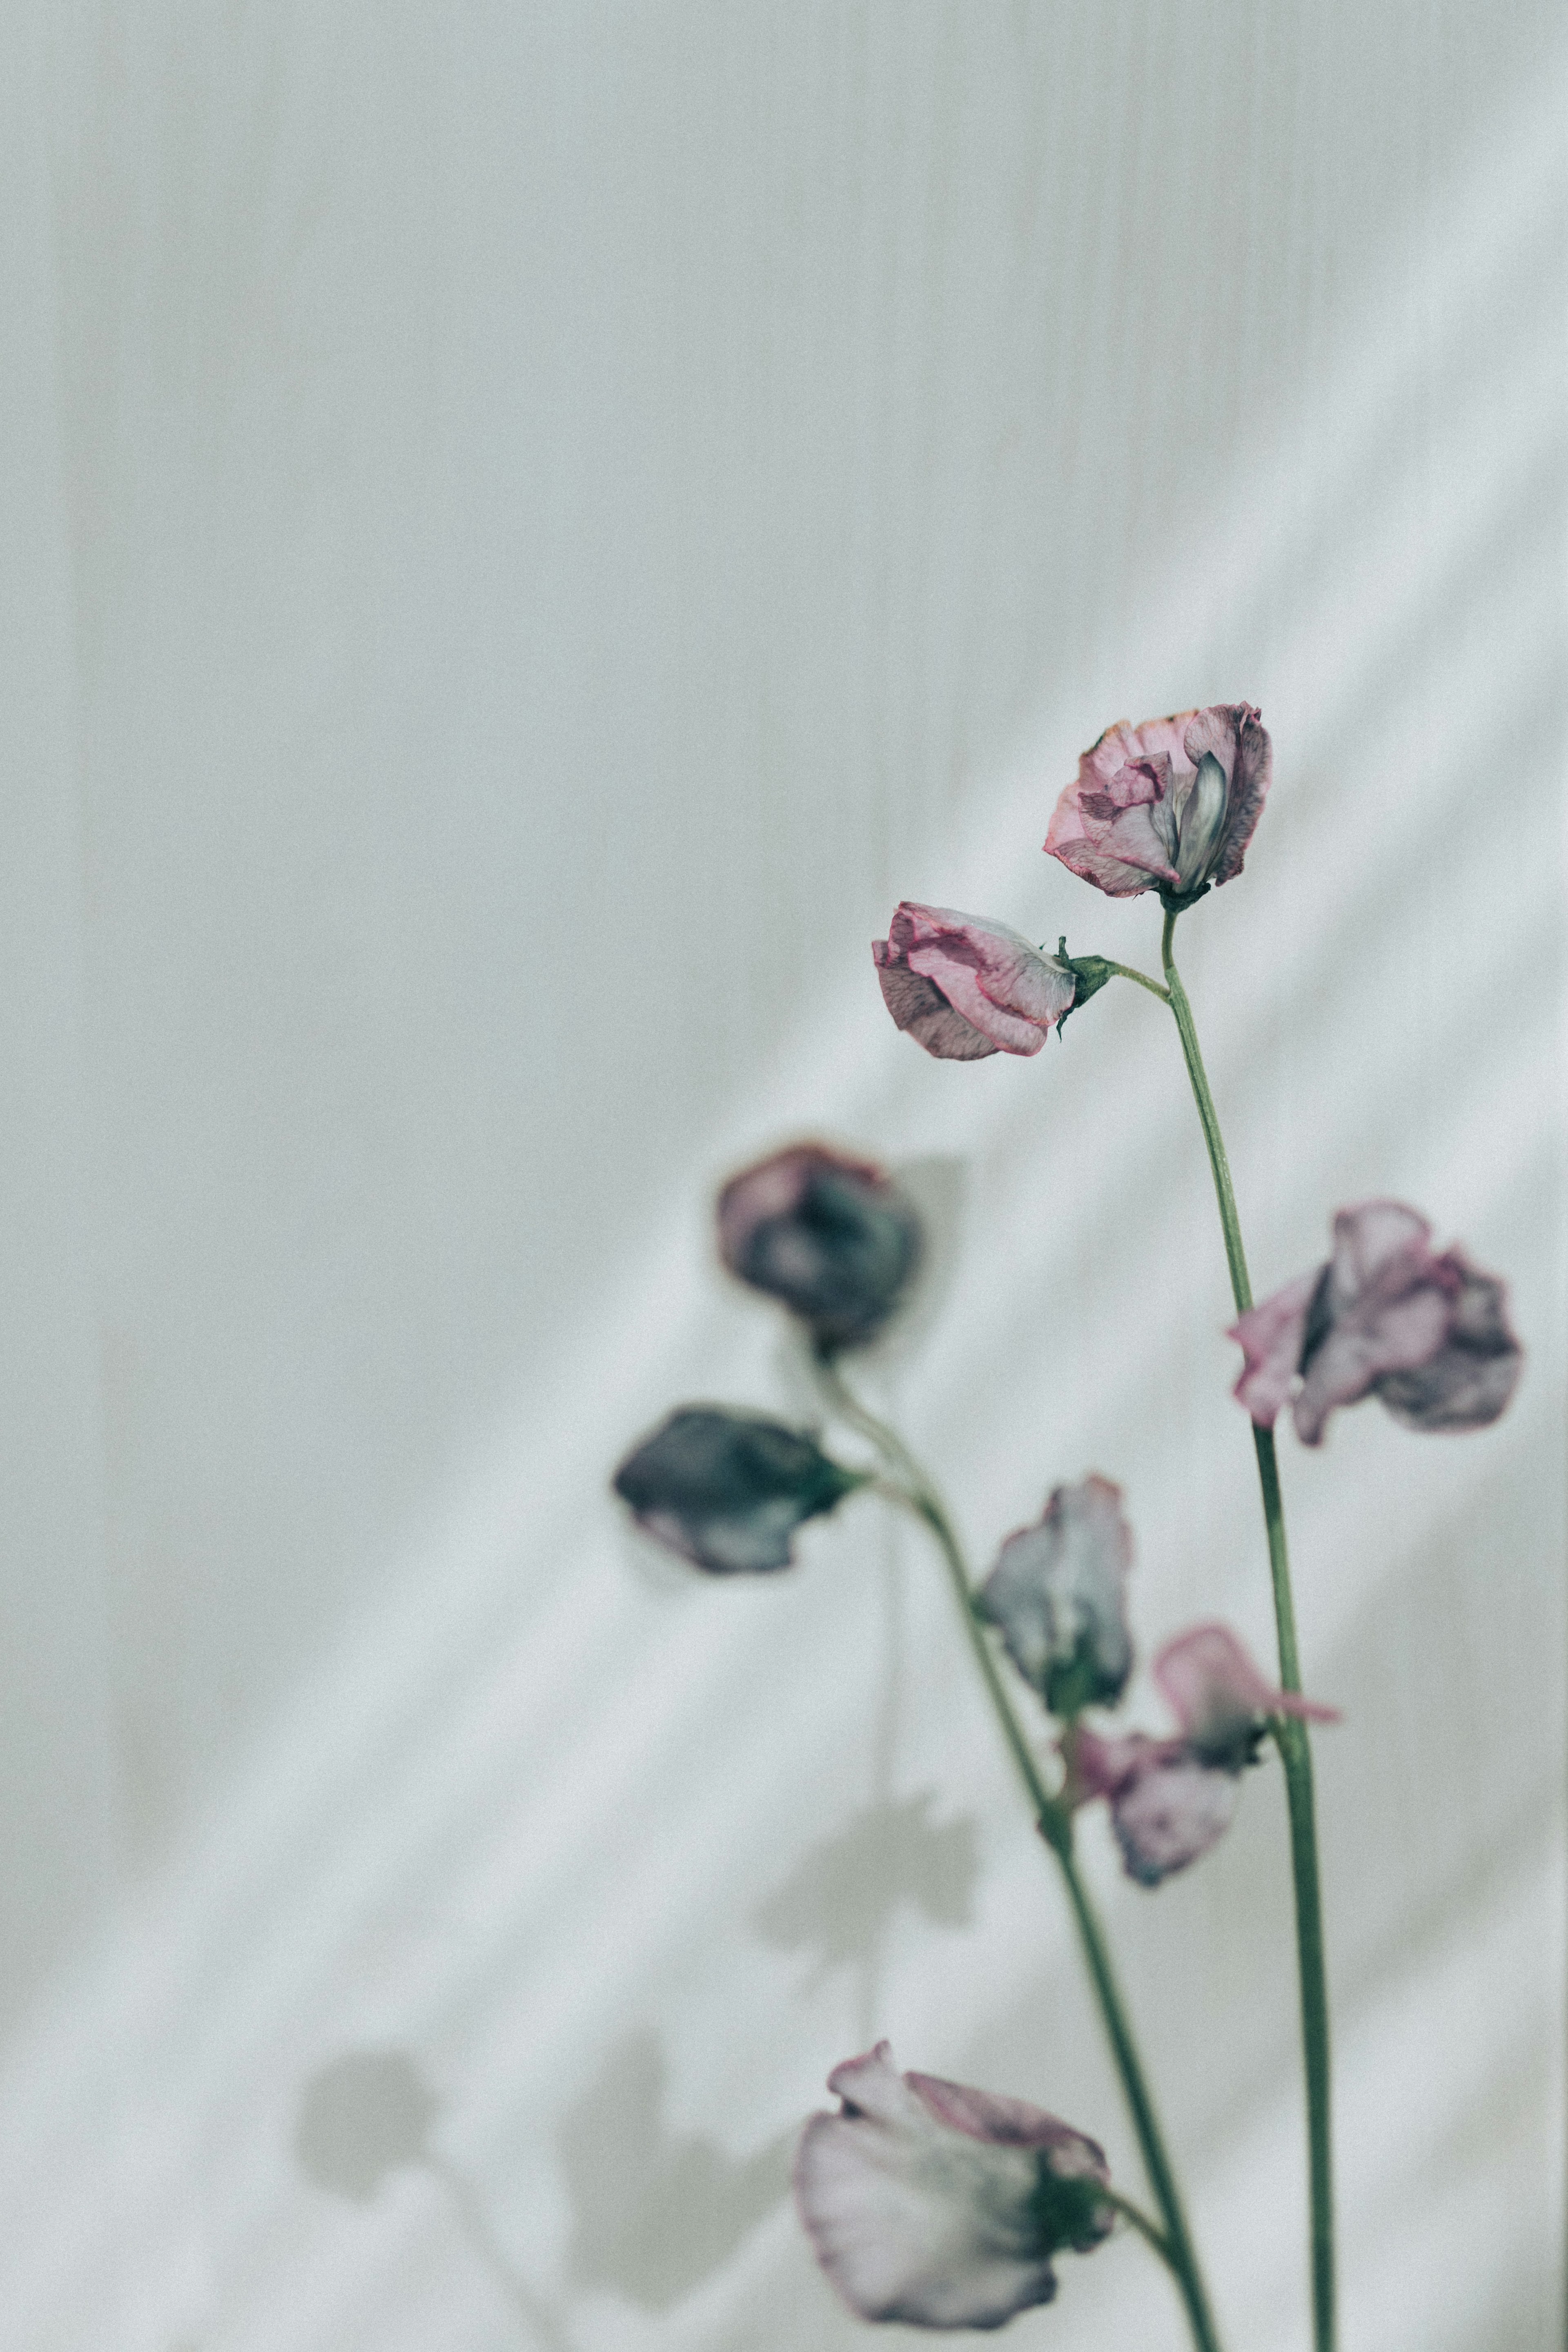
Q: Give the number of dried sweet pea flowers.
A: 8